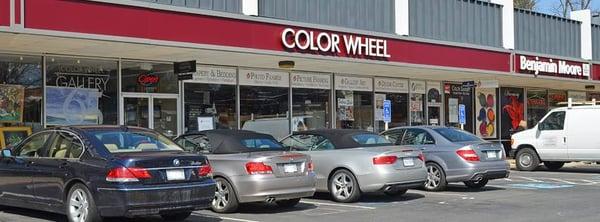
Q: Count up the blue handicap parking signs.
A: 2